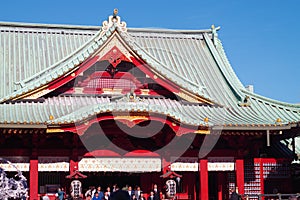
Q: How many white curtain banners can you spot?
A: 5